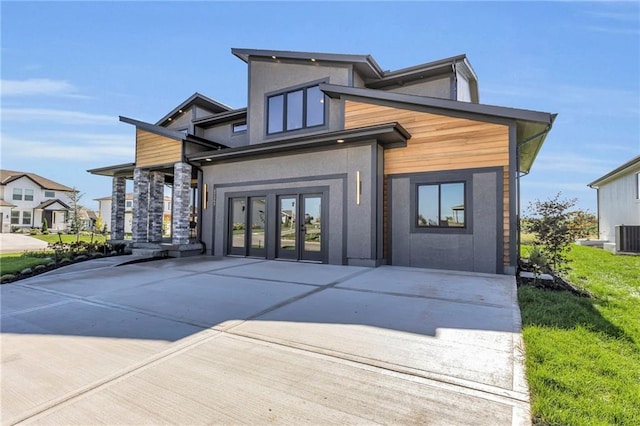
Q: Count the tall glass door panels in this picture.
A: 4